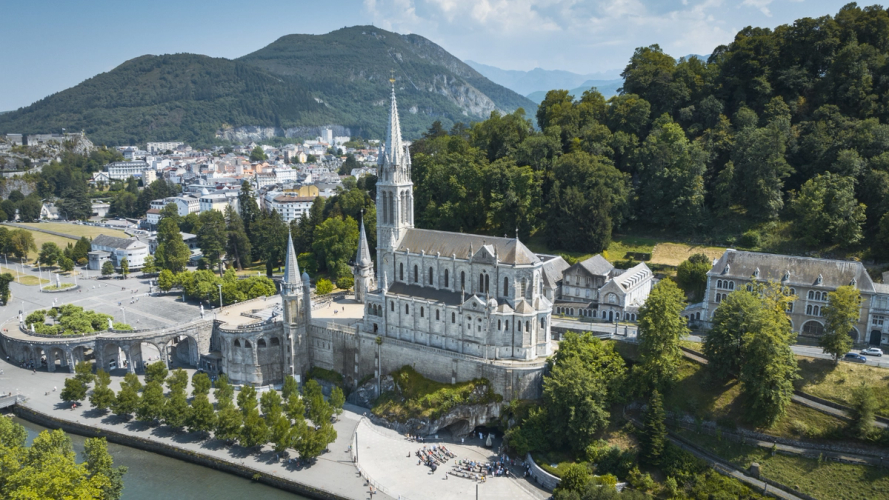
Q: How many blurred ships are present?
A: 0